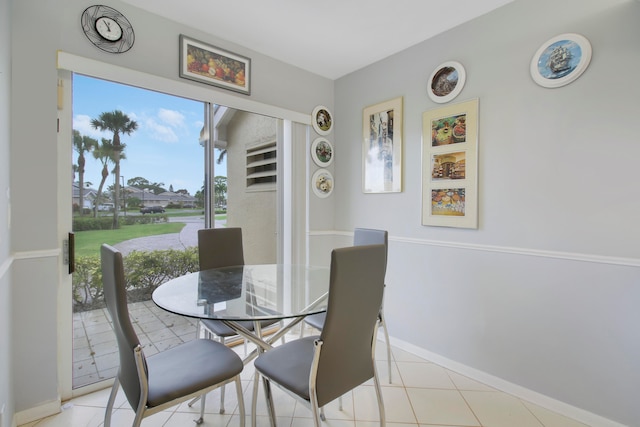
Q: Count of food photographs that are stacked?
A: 3